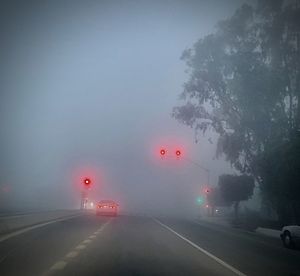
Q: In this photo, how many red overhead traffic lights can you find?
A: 2